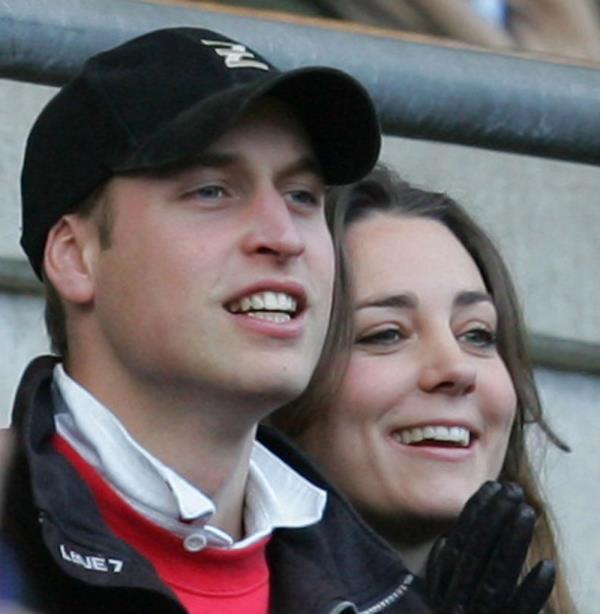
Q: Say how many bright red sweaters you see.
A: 1